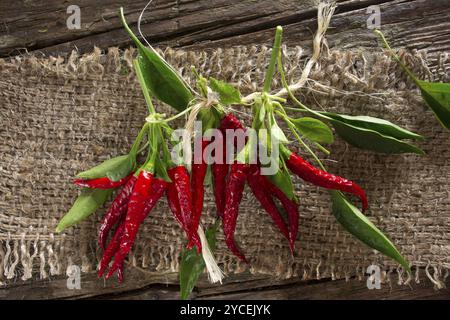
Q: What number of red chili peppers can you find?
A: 13